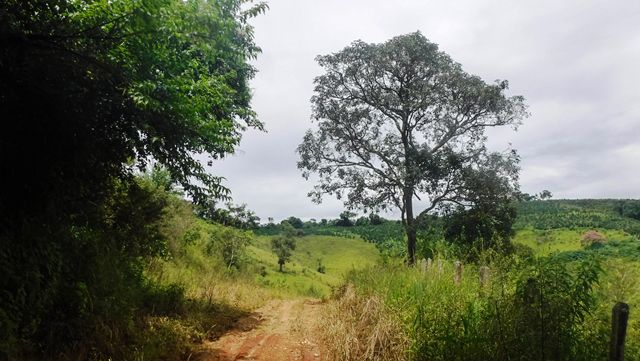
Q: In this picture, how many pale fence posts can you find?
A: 5